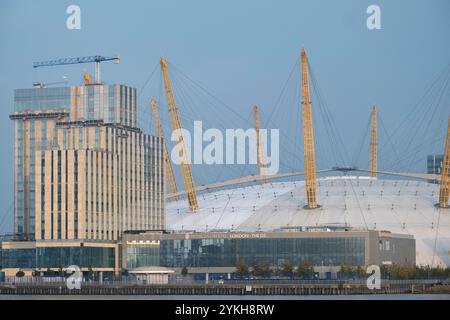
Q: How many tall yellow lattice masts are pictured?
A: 6